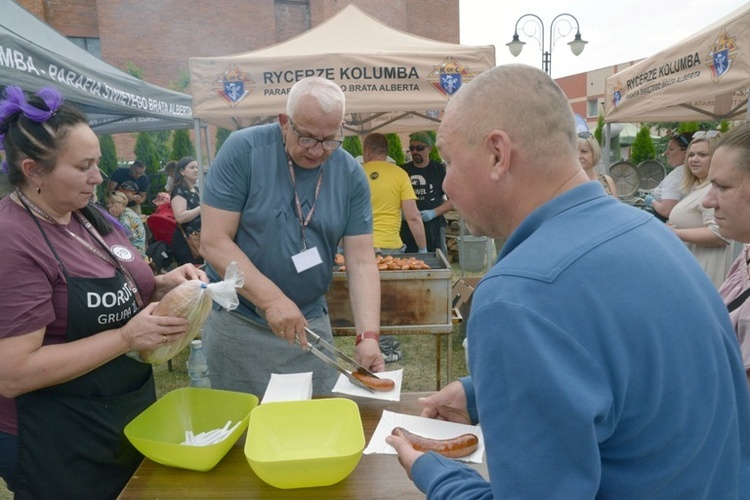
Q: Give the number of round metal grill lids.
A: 2